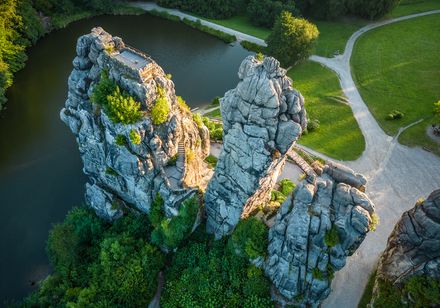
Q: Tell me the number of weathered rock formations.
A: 4